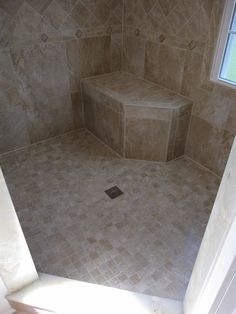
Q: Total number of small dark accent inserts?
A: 7